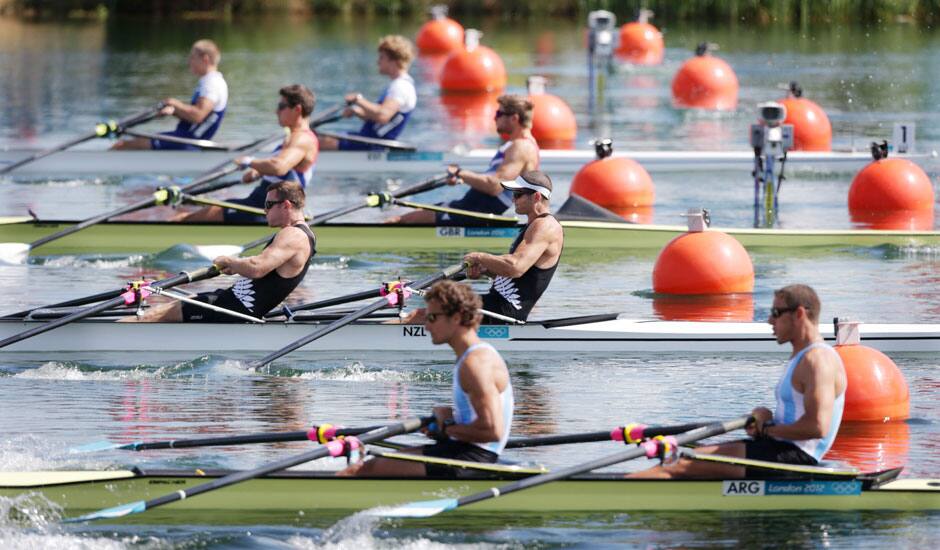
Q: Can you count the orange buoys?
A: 10